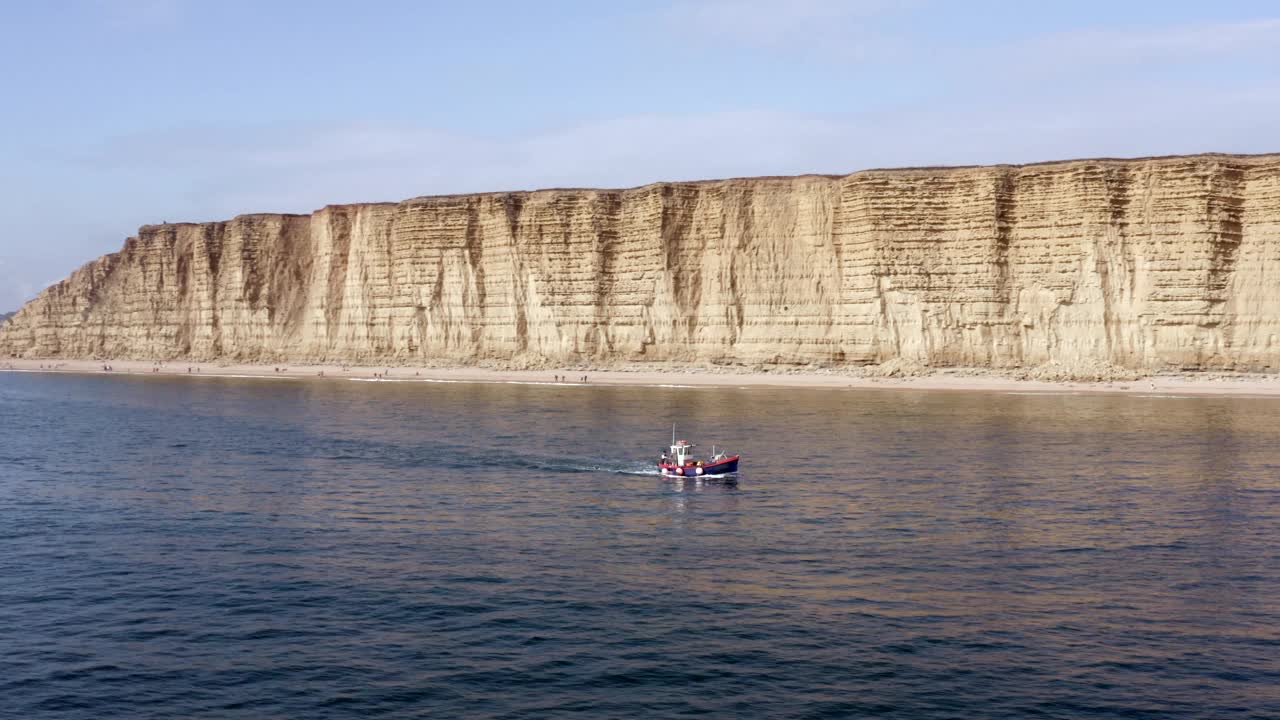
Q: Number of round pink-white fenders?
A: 3